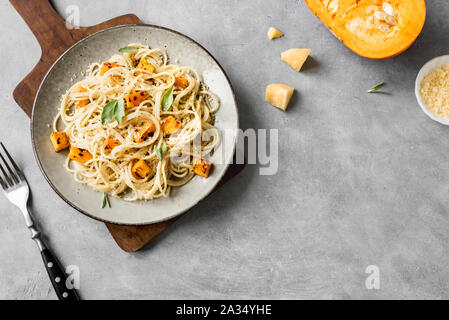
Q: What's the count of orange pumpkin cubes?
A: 12